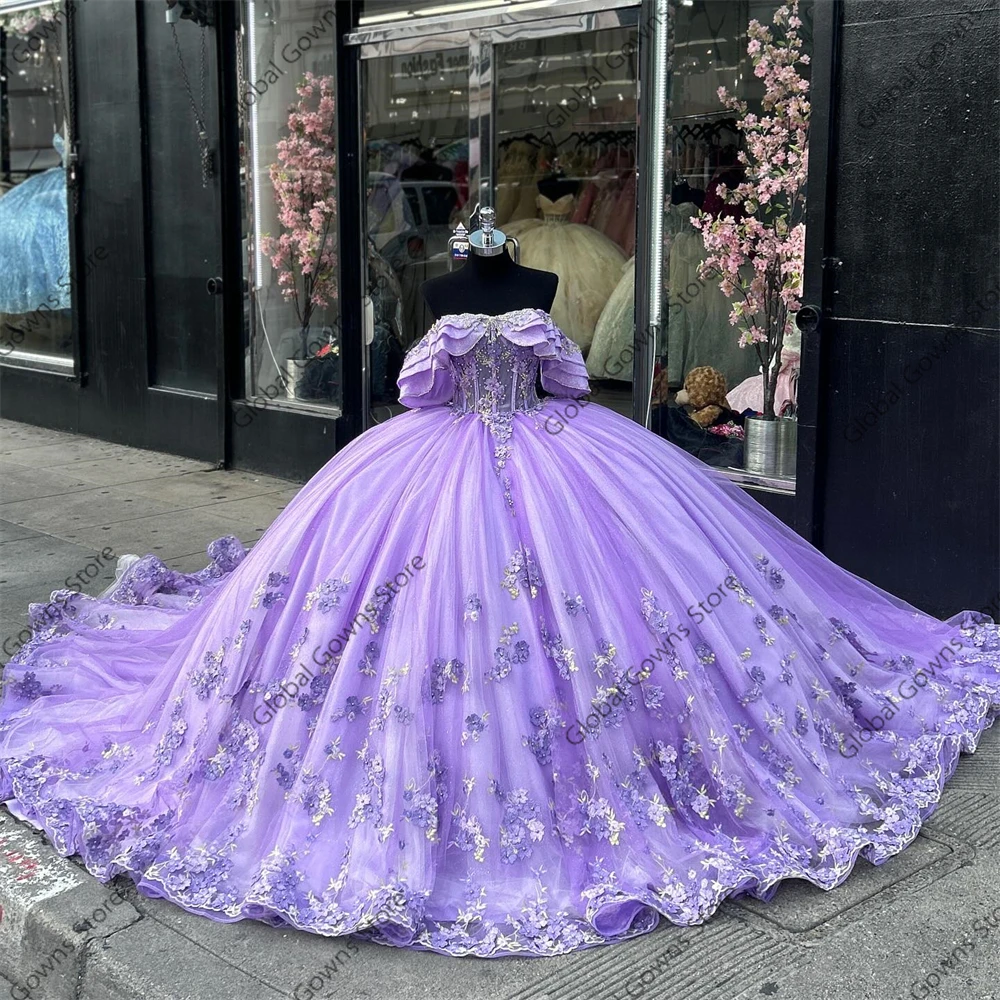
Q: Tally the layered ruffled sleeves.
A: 2